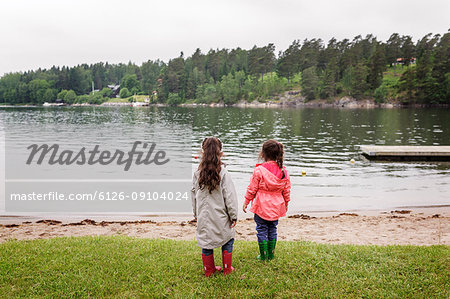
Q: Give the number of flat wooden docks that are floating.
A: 1